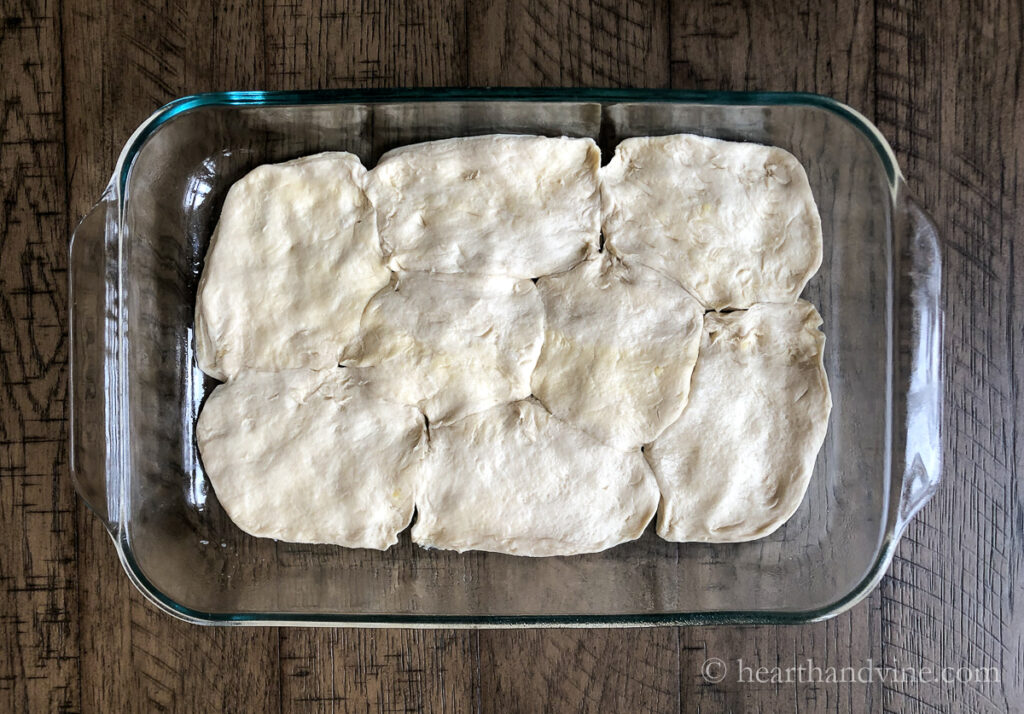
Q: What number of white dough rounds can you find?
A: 8